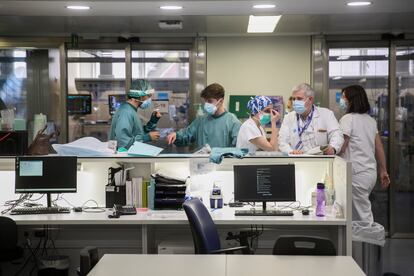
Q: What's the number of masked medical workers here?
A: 5